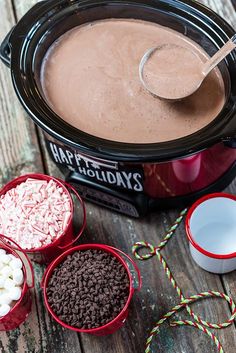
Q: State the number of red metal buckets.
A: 3